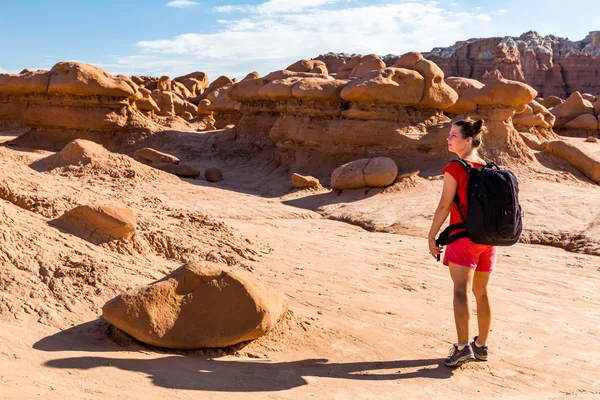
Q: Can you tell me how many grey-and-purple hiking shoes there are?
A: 2